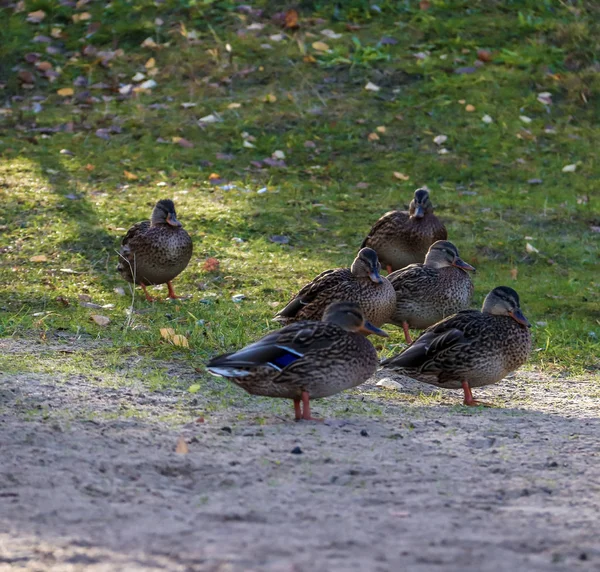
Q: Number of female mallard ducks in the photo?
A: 6